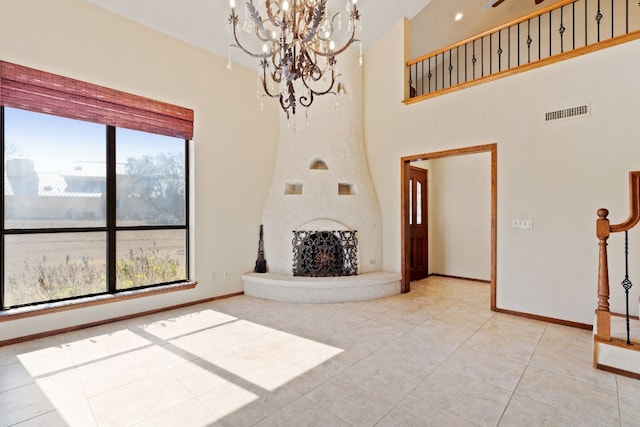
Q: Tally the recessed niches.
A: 3